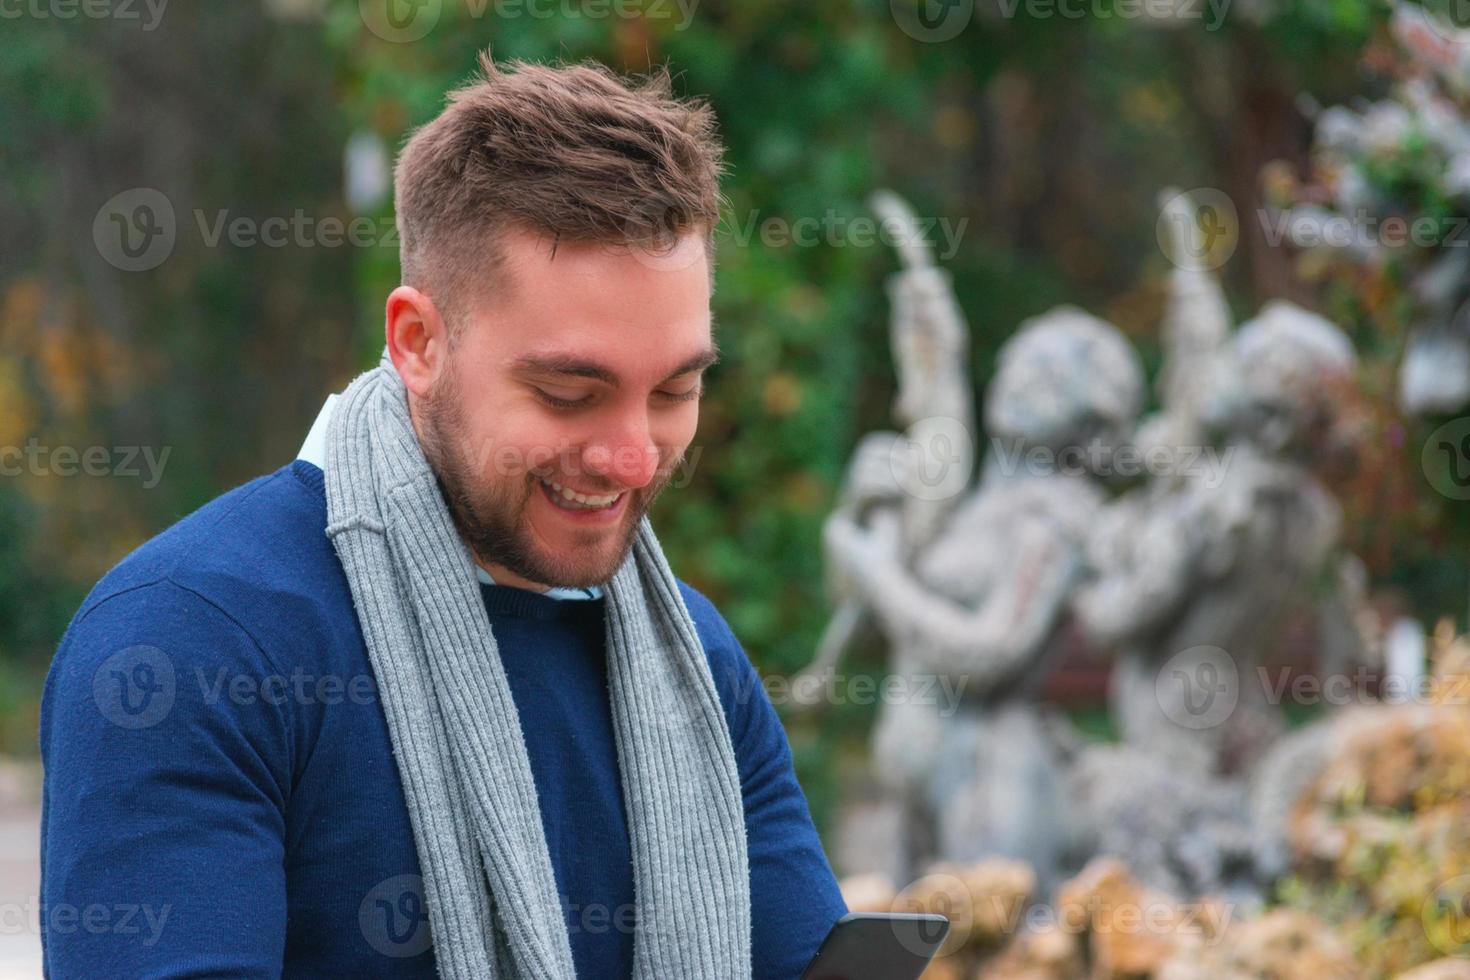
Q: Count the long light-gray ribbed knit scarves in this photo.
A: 1